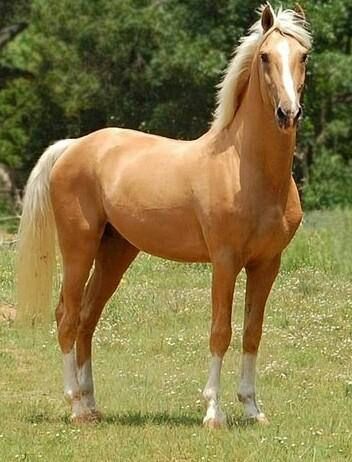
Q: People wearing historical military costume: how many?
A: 0